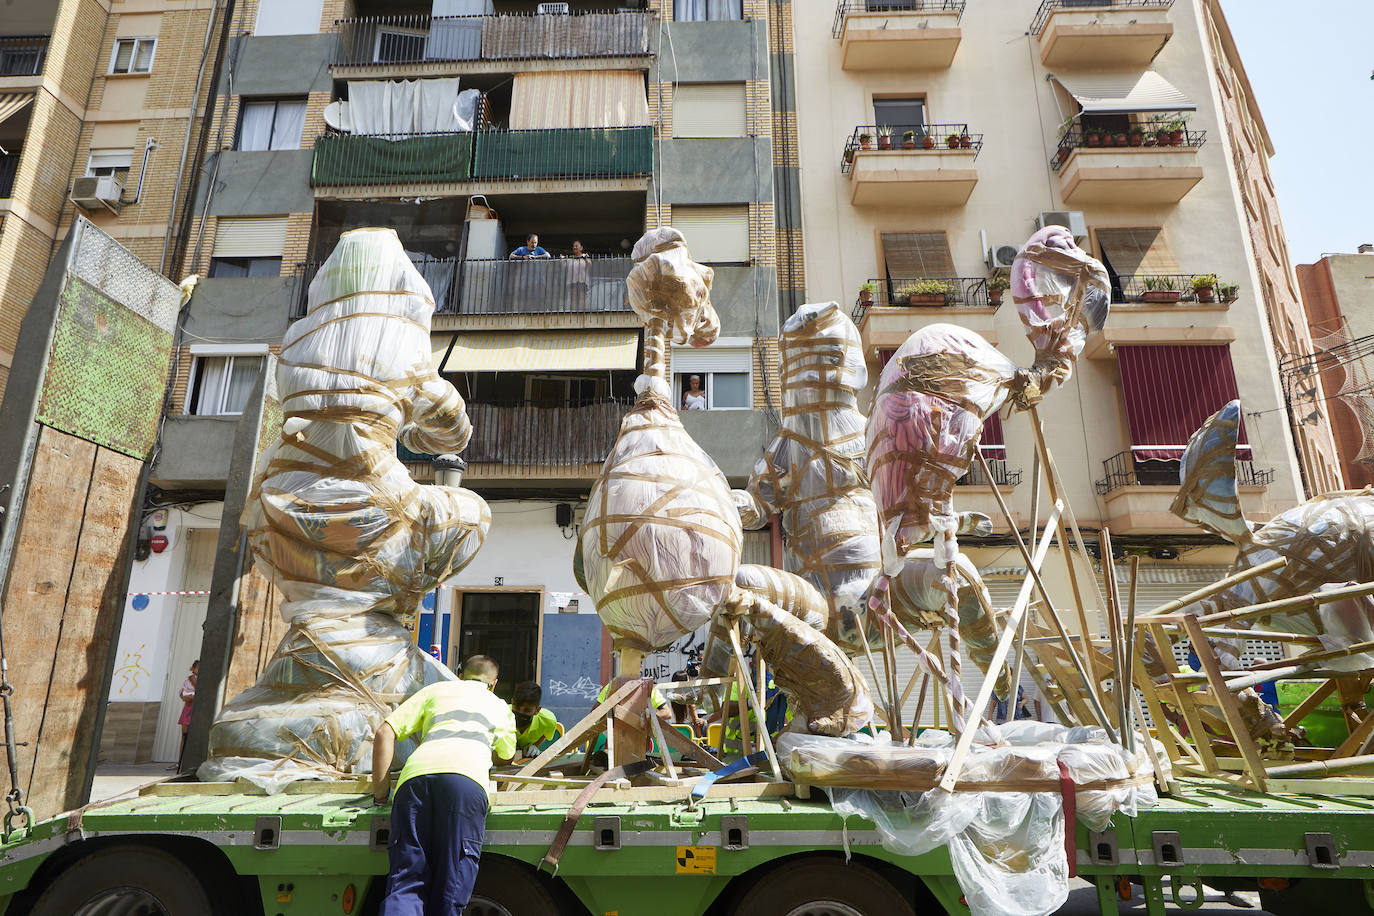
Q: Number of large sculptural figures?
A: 5